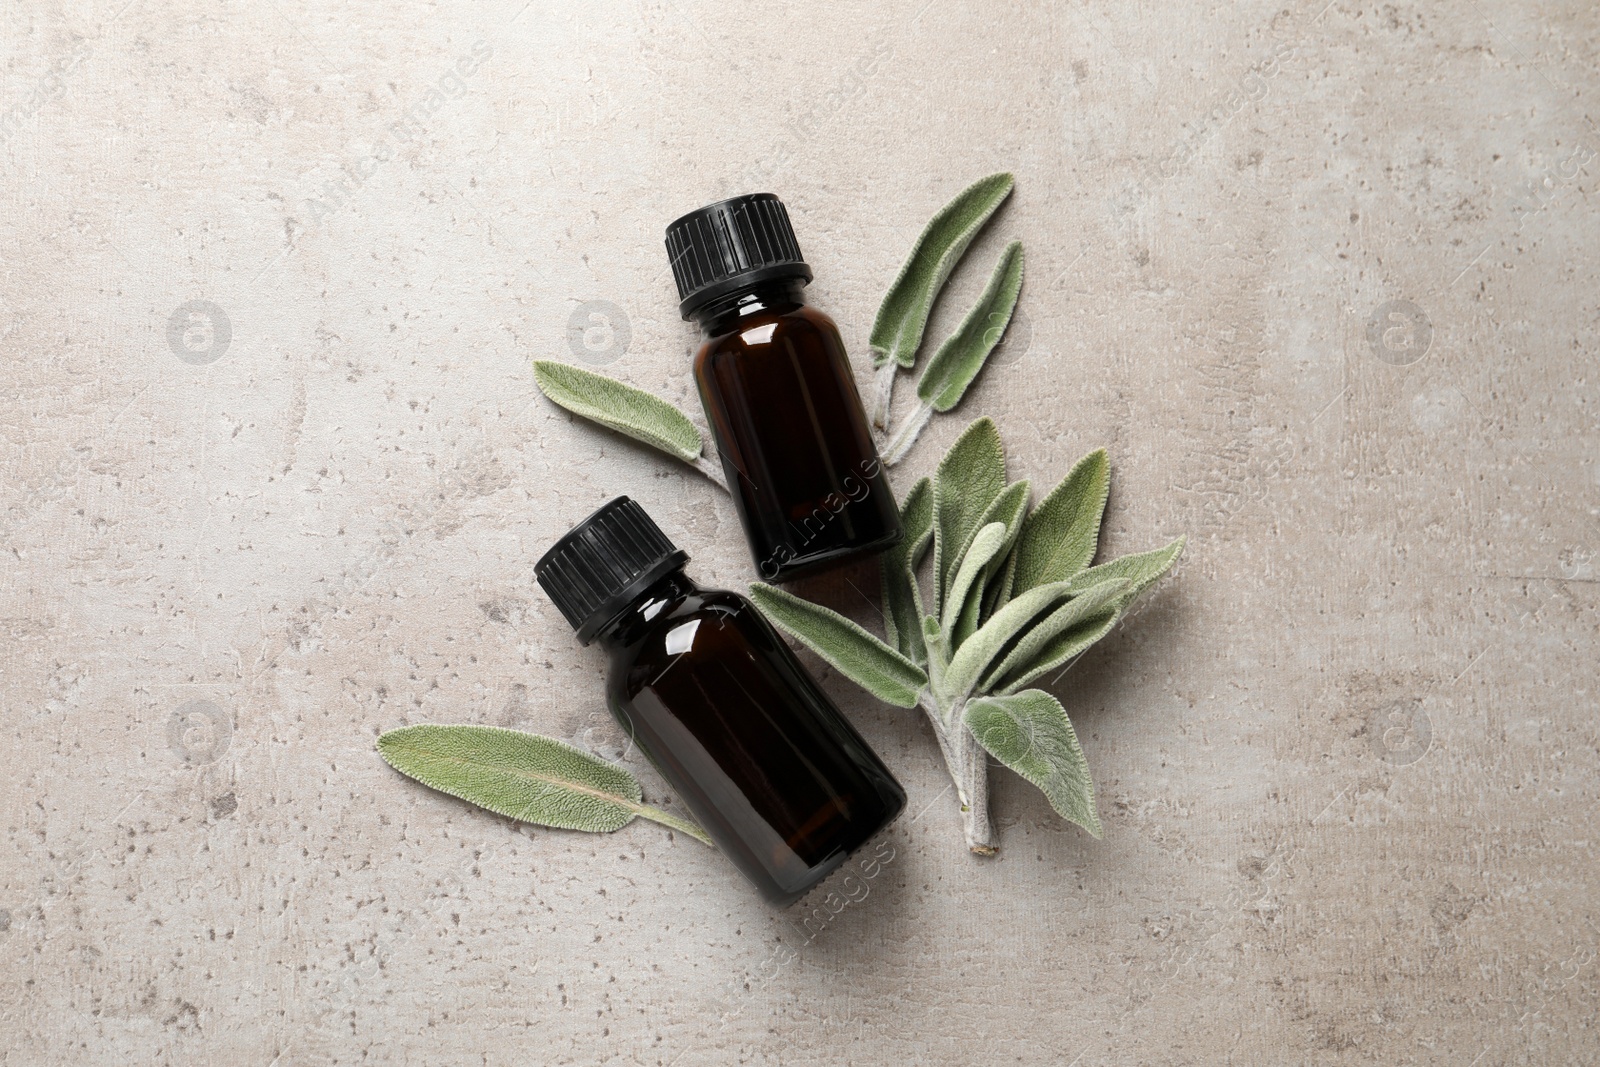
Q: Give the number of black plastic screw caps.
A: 2